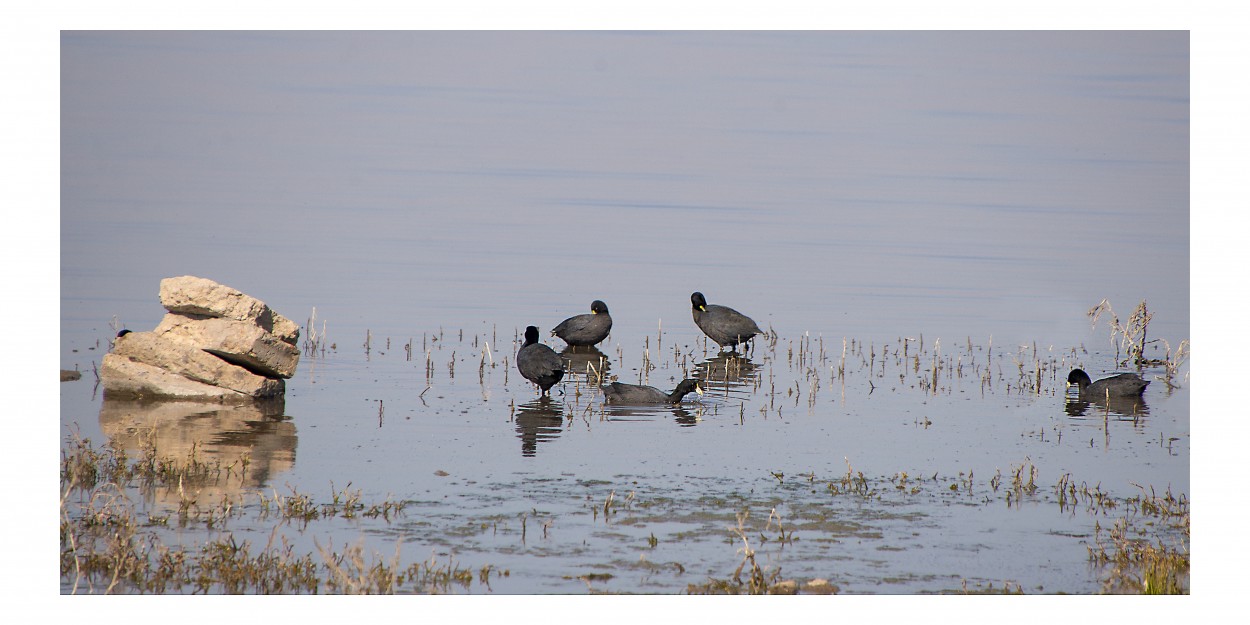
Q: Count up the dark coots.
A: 5